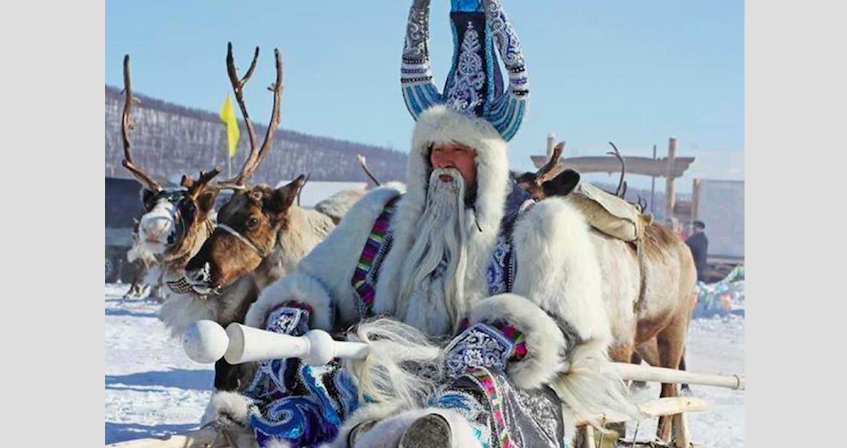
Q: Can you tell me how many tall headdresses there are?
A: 1